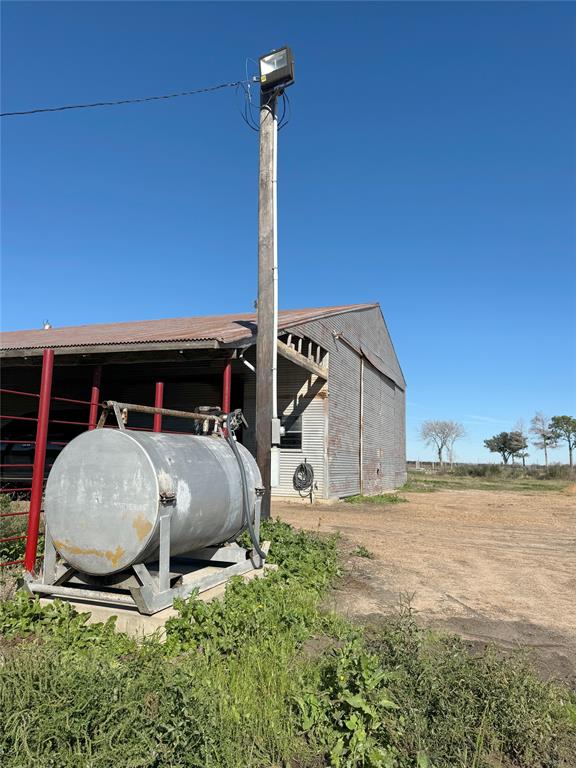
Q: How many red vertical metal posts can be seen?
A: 4